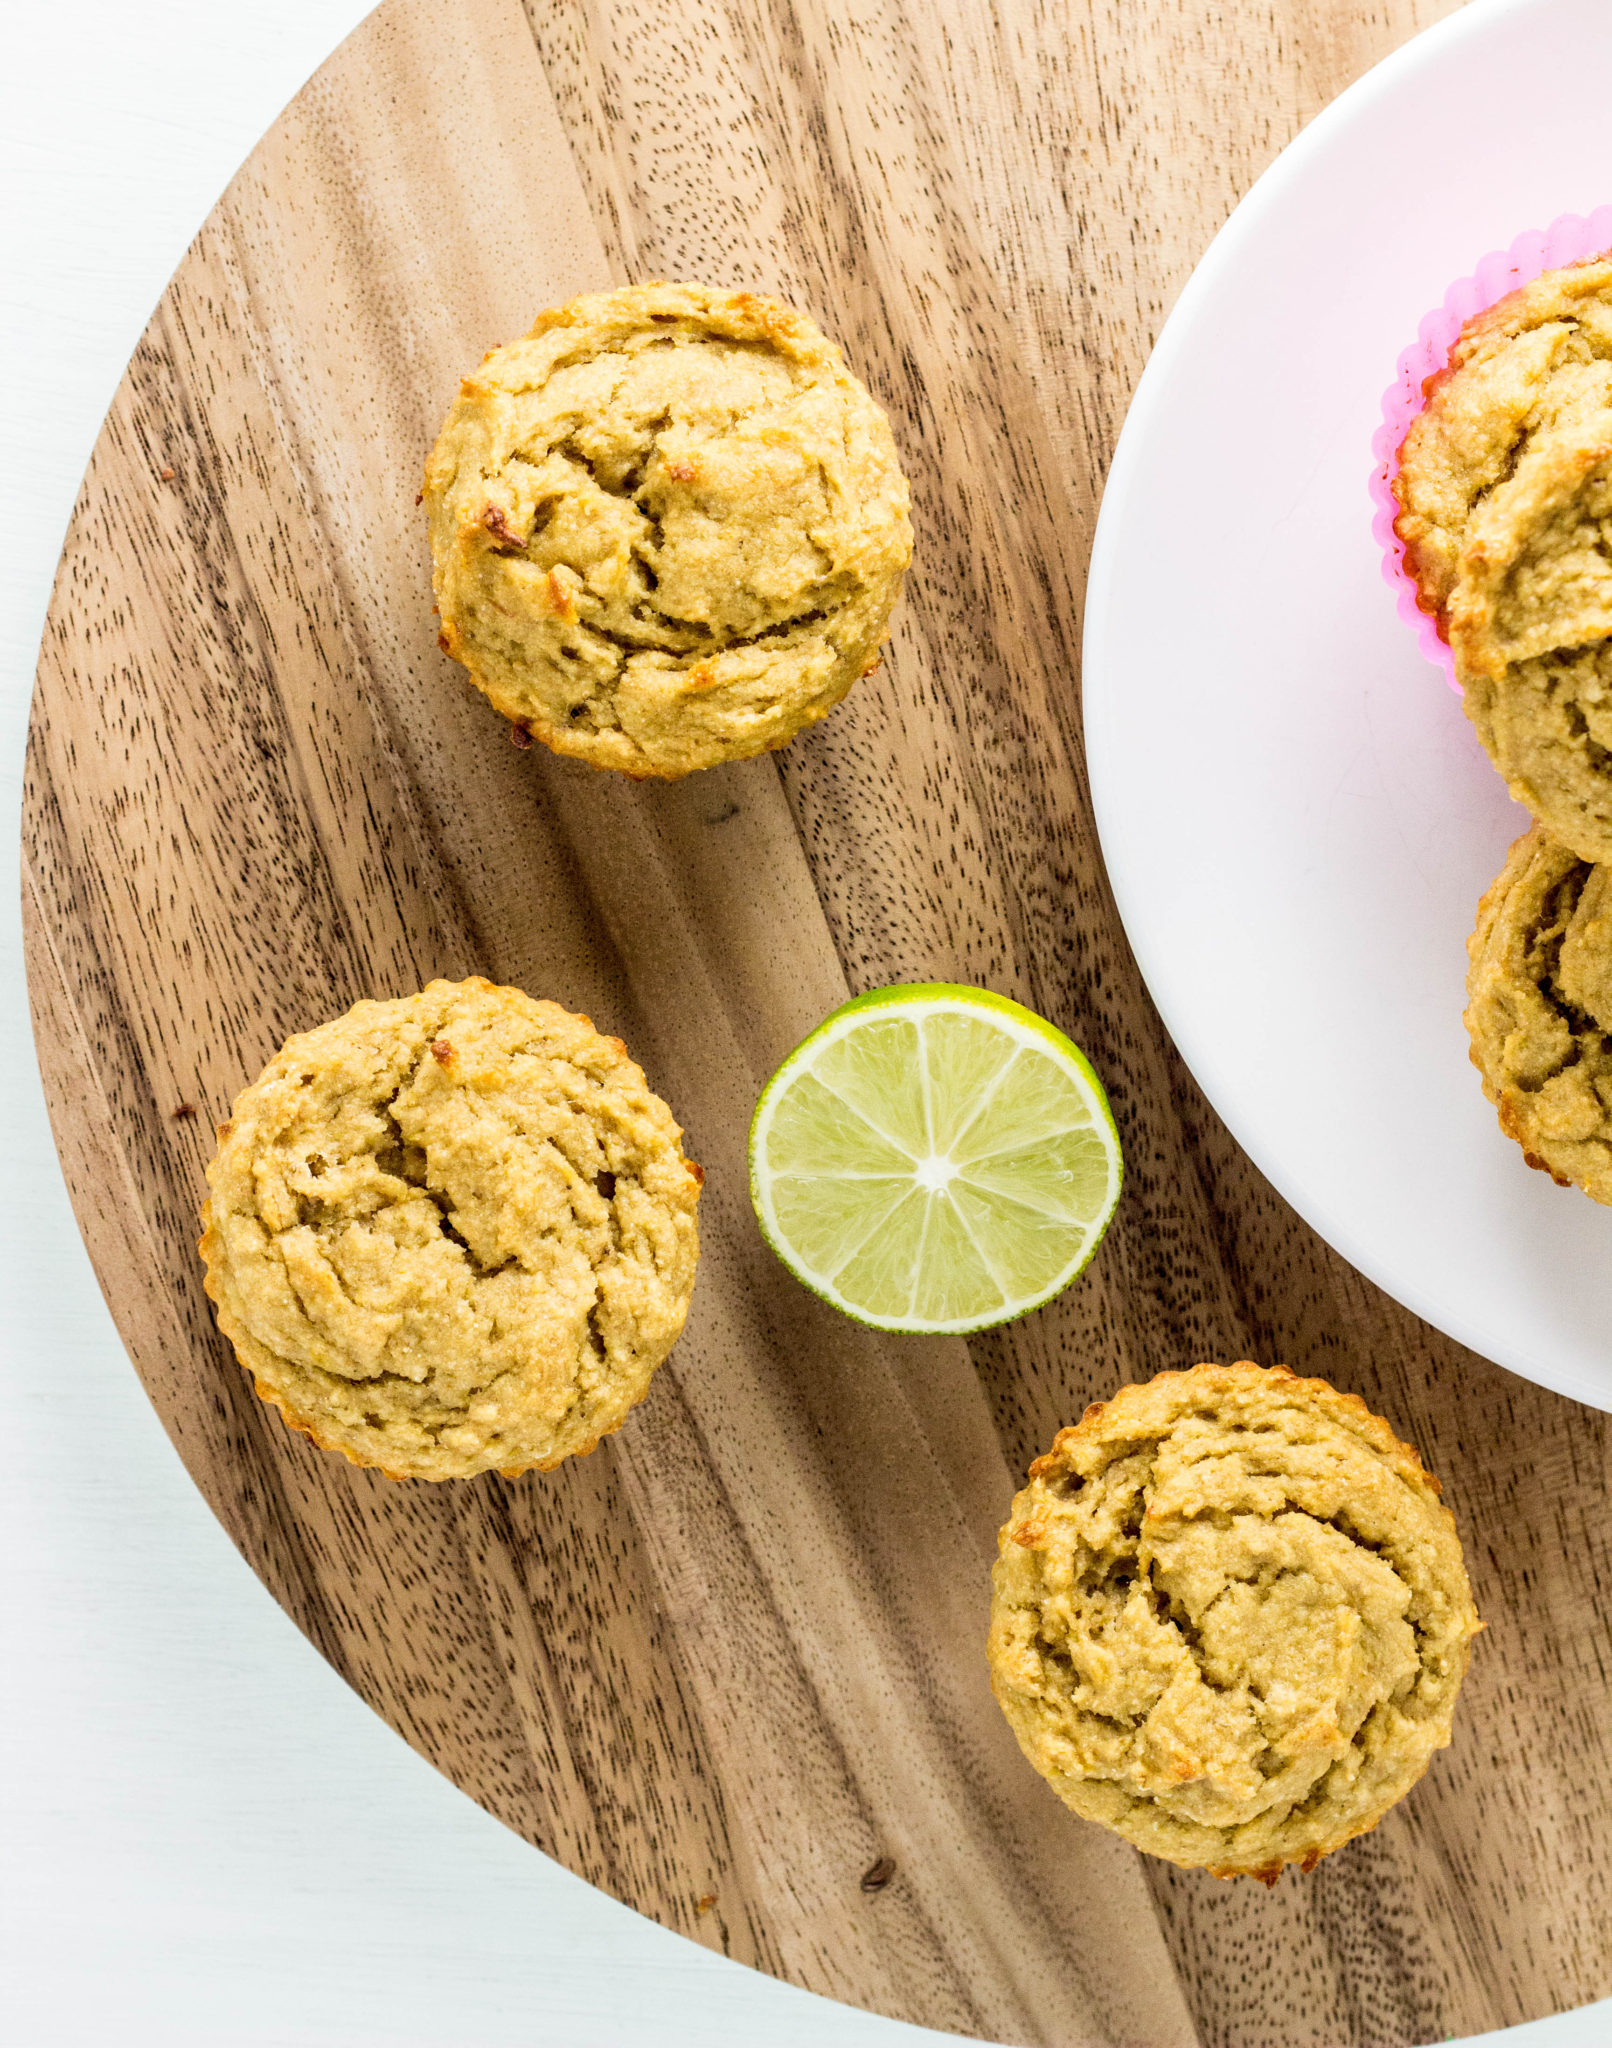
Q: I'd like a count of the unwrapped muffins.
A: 5